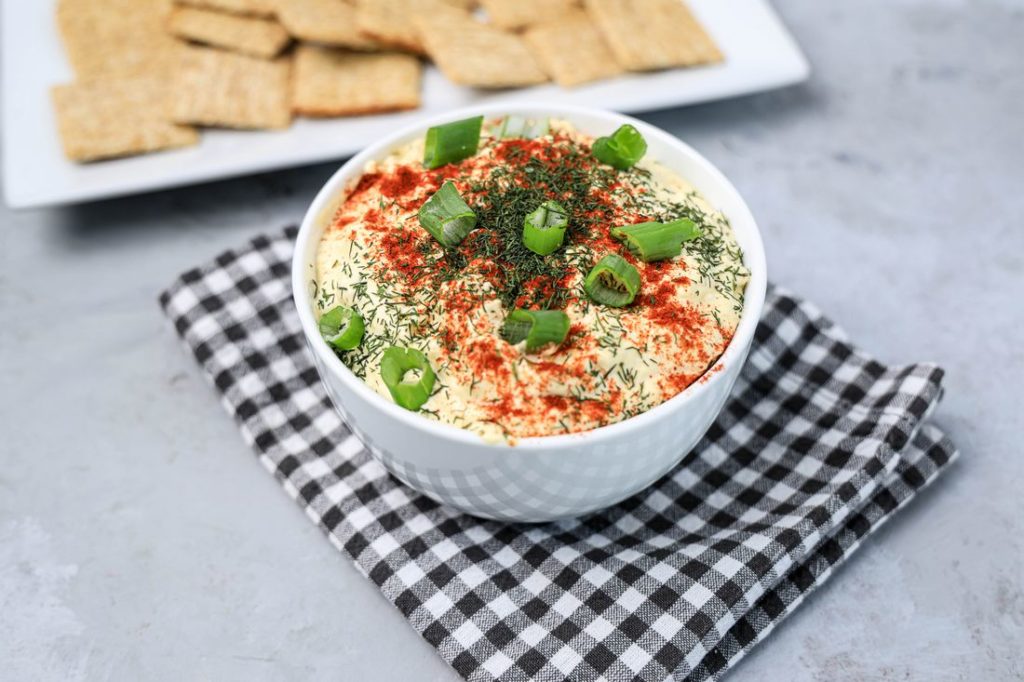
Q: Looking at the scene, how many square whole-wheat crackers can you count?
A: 12